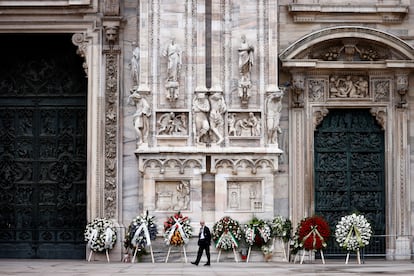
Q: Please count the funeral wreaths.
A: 8